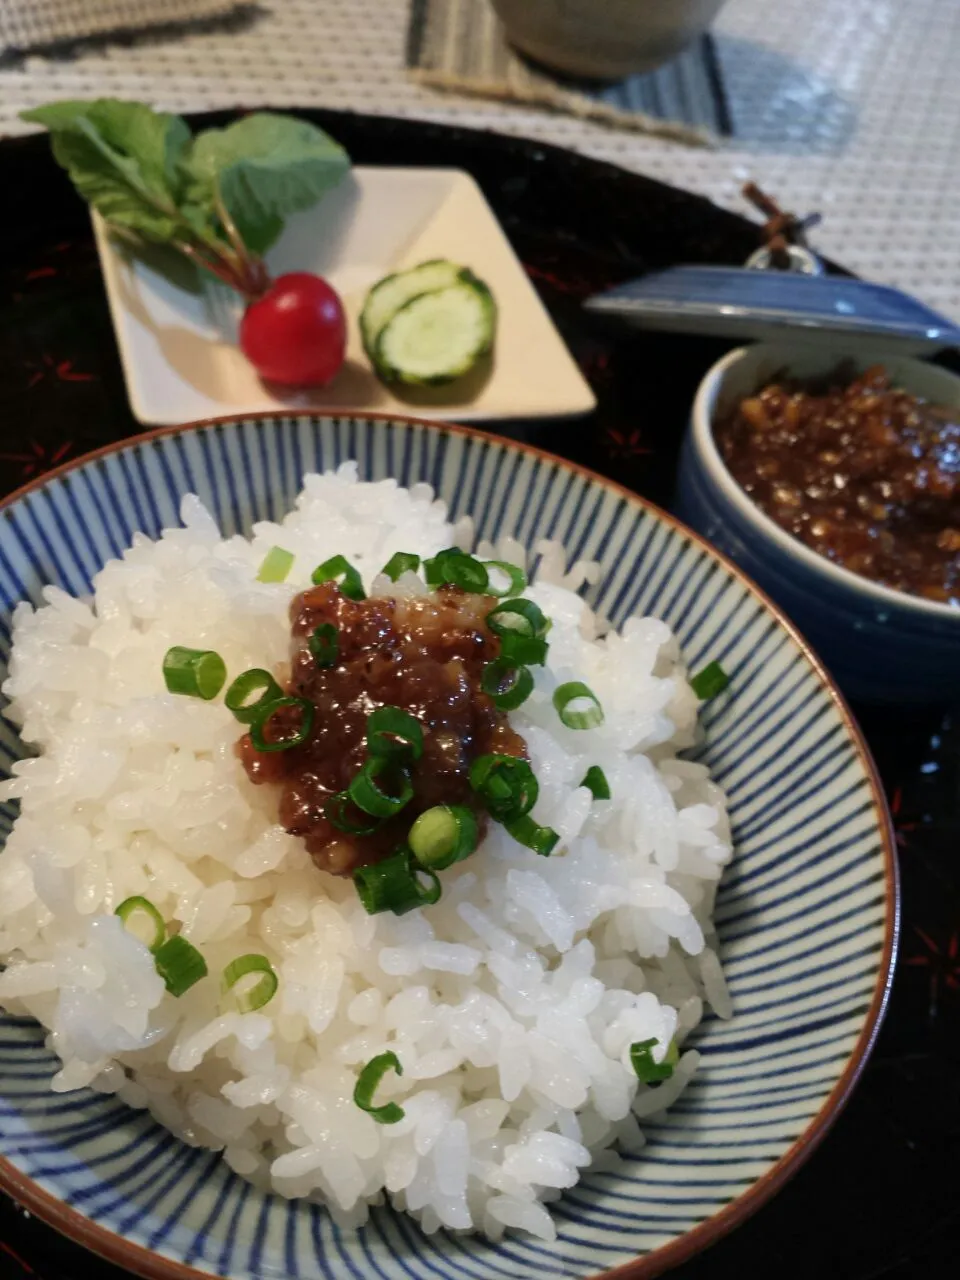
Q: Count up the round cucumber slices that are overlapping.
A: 2